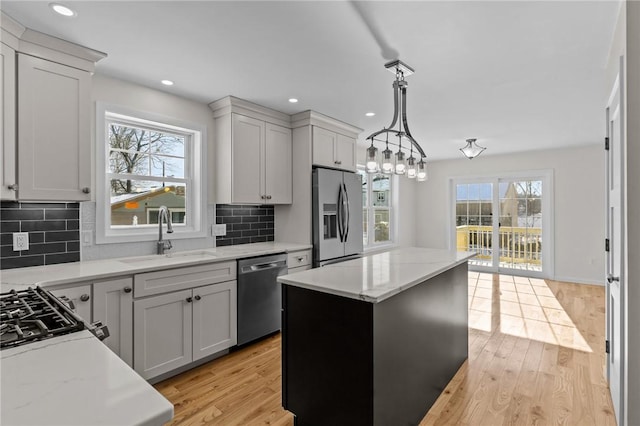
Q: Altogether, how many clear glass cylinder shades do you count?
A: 5